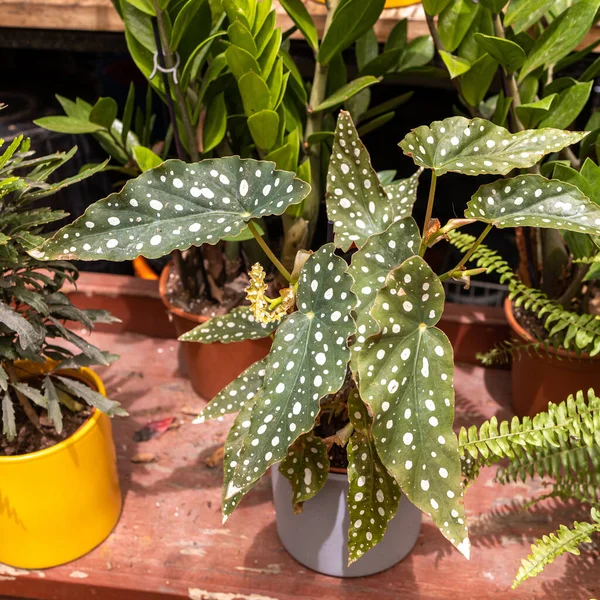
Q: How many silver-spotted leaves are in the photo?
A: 13